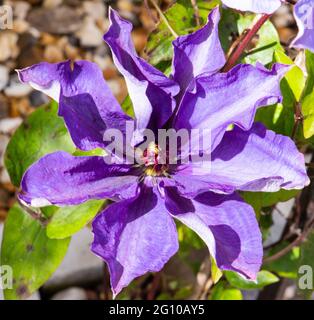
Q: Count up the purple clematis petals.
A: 8